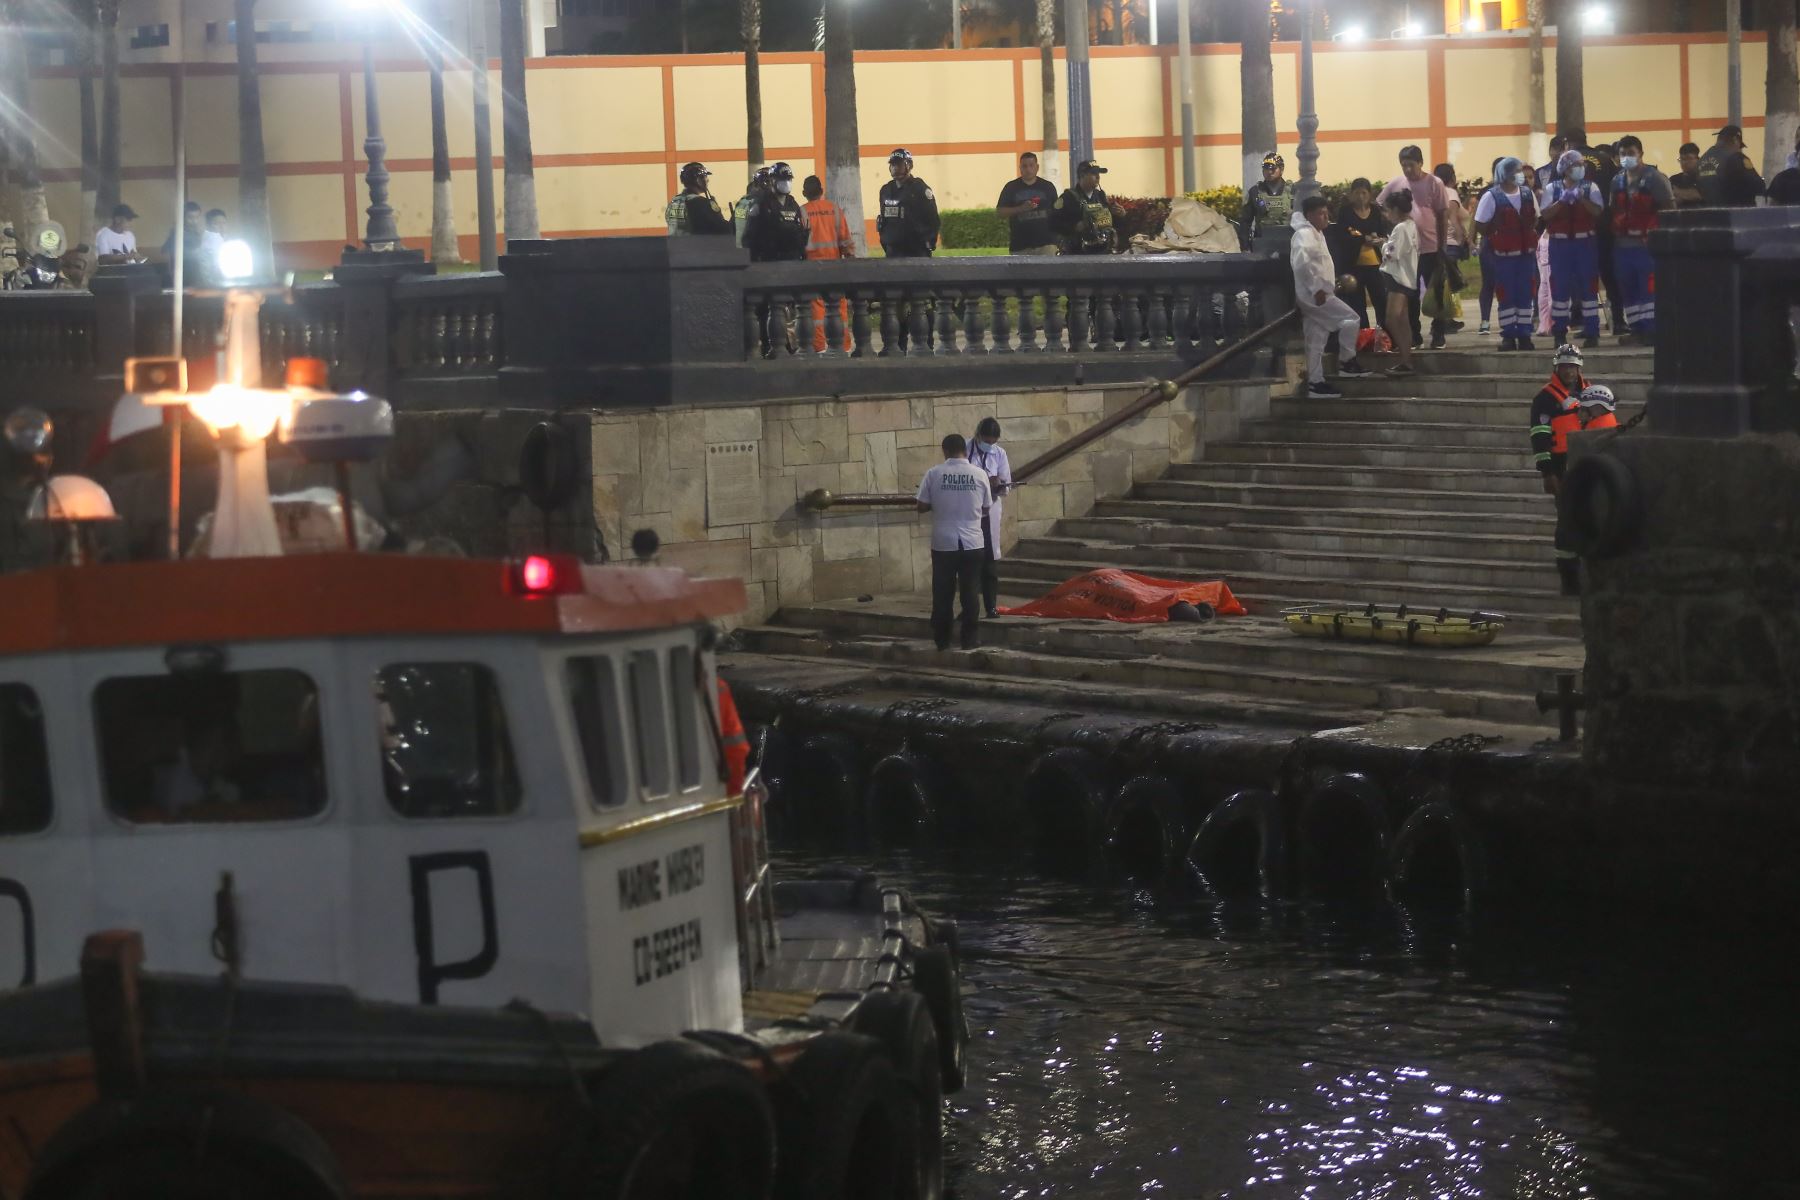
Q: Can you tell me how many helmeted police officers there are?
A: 5